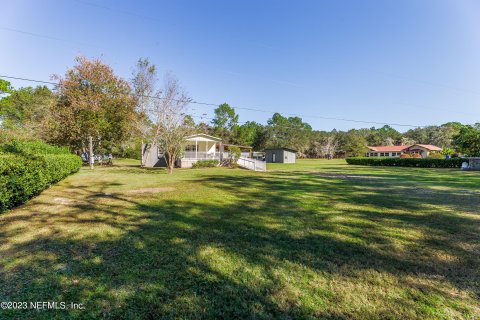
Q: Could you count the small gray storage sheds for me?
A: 1